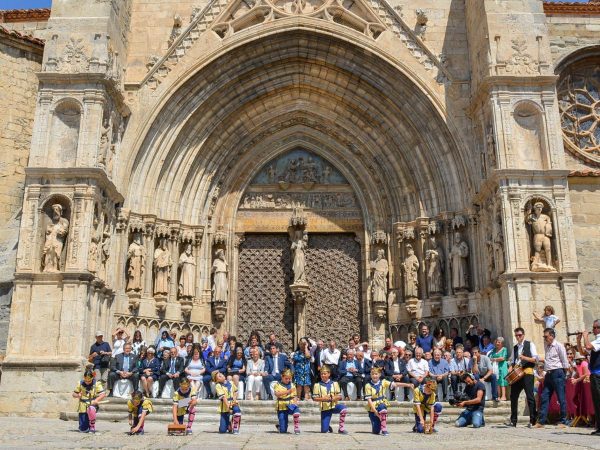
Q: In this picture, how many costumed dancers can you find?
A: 8